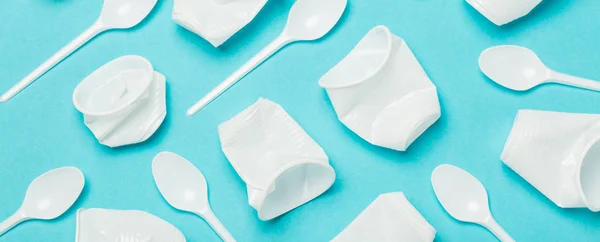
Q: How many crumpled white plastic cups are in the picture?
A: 8